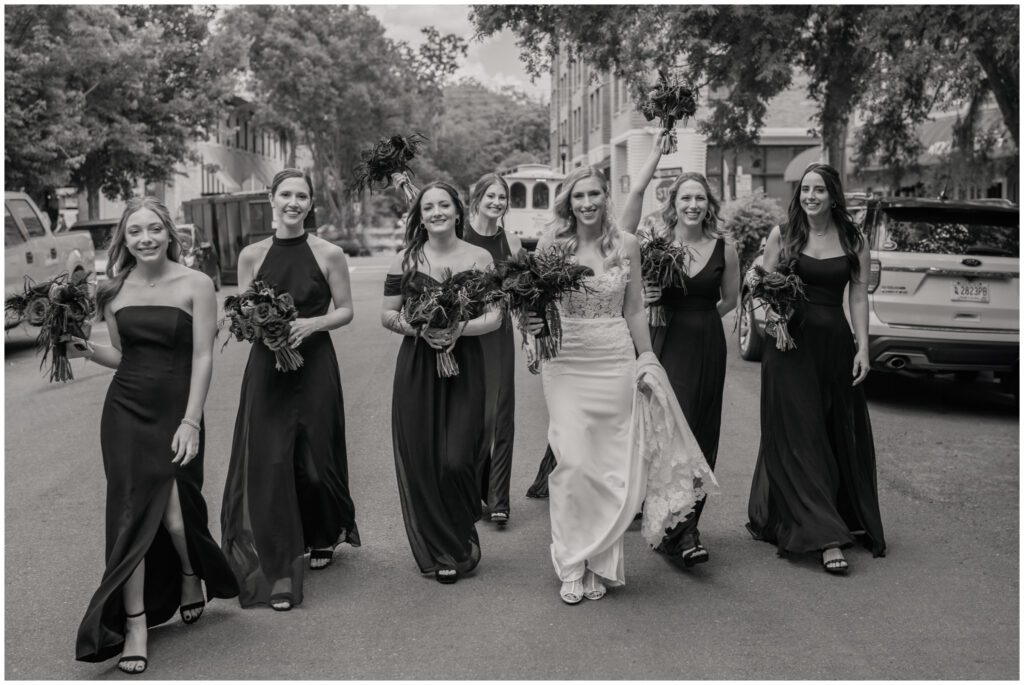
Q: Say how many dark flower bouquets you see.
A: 8